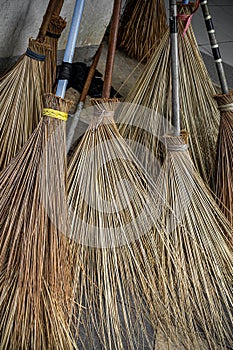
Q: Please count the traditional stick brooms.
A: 8